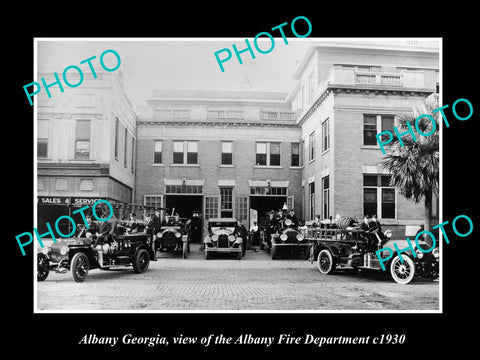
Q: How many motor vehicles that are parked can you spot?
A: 5